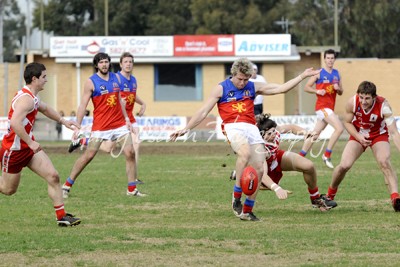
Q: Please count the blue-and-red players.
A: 4